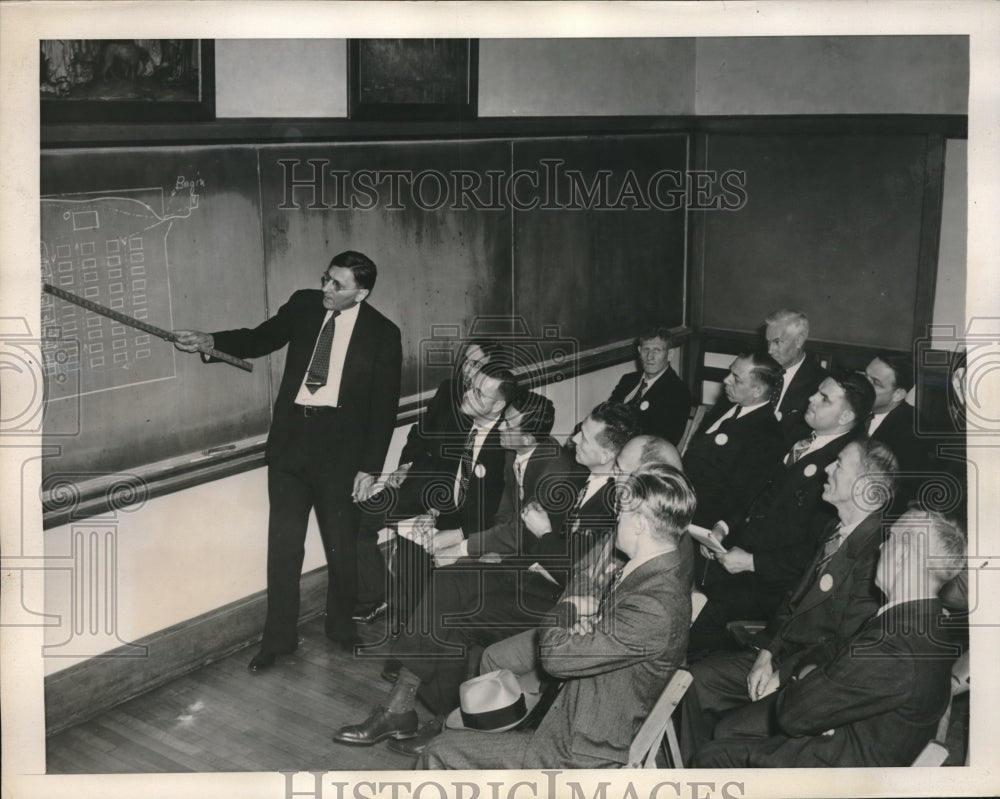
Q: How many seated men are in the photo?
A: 13